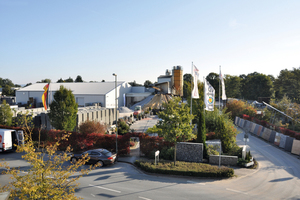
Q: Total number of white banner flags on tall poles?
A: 3